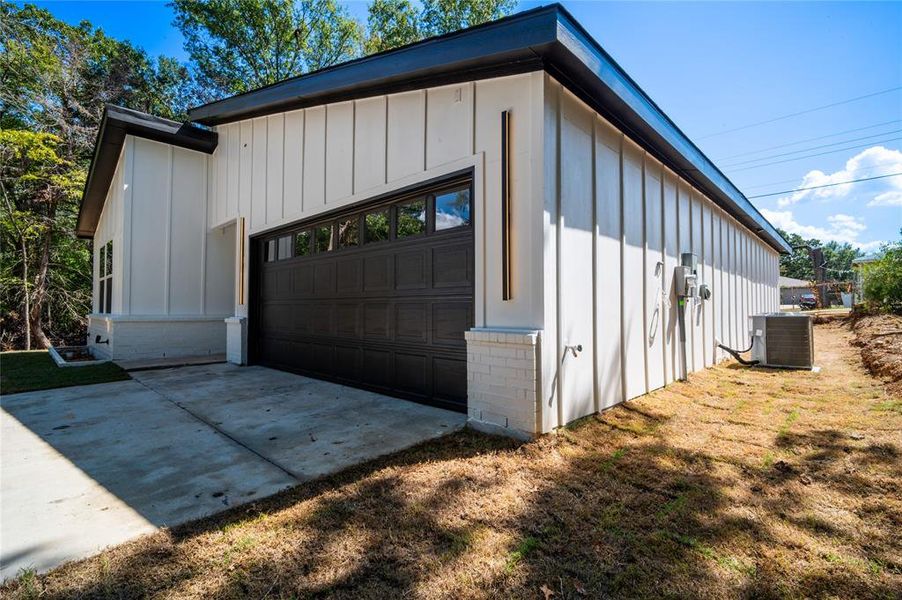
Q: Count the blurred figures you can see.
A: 0